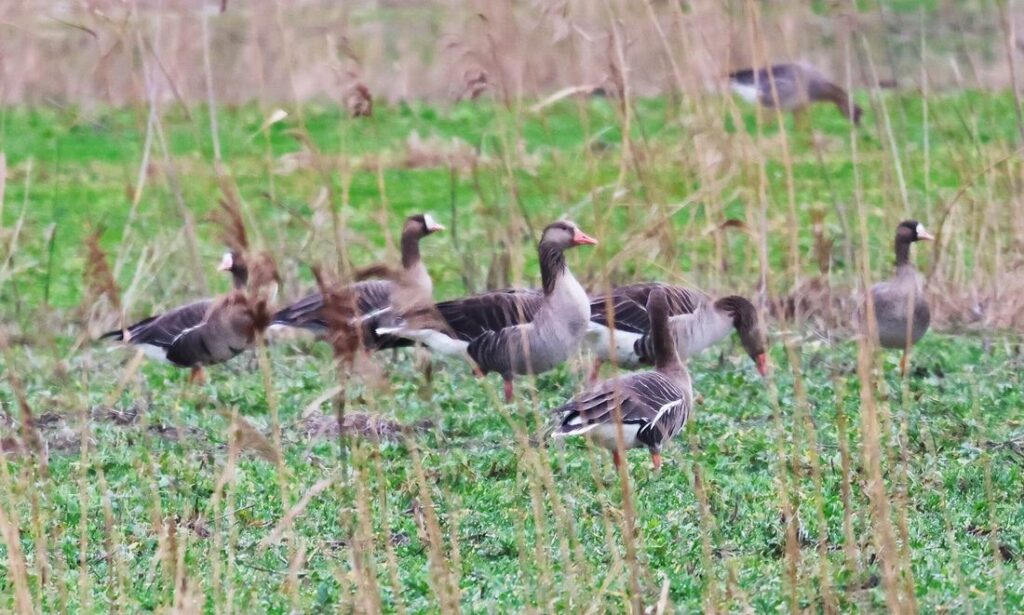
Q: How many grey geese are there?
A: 7